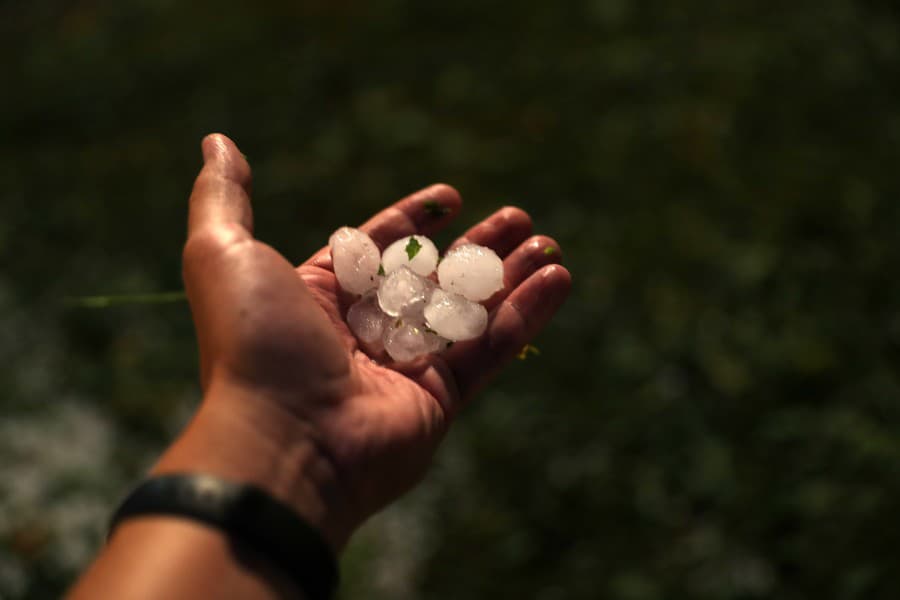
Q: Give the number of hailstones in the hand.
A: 7